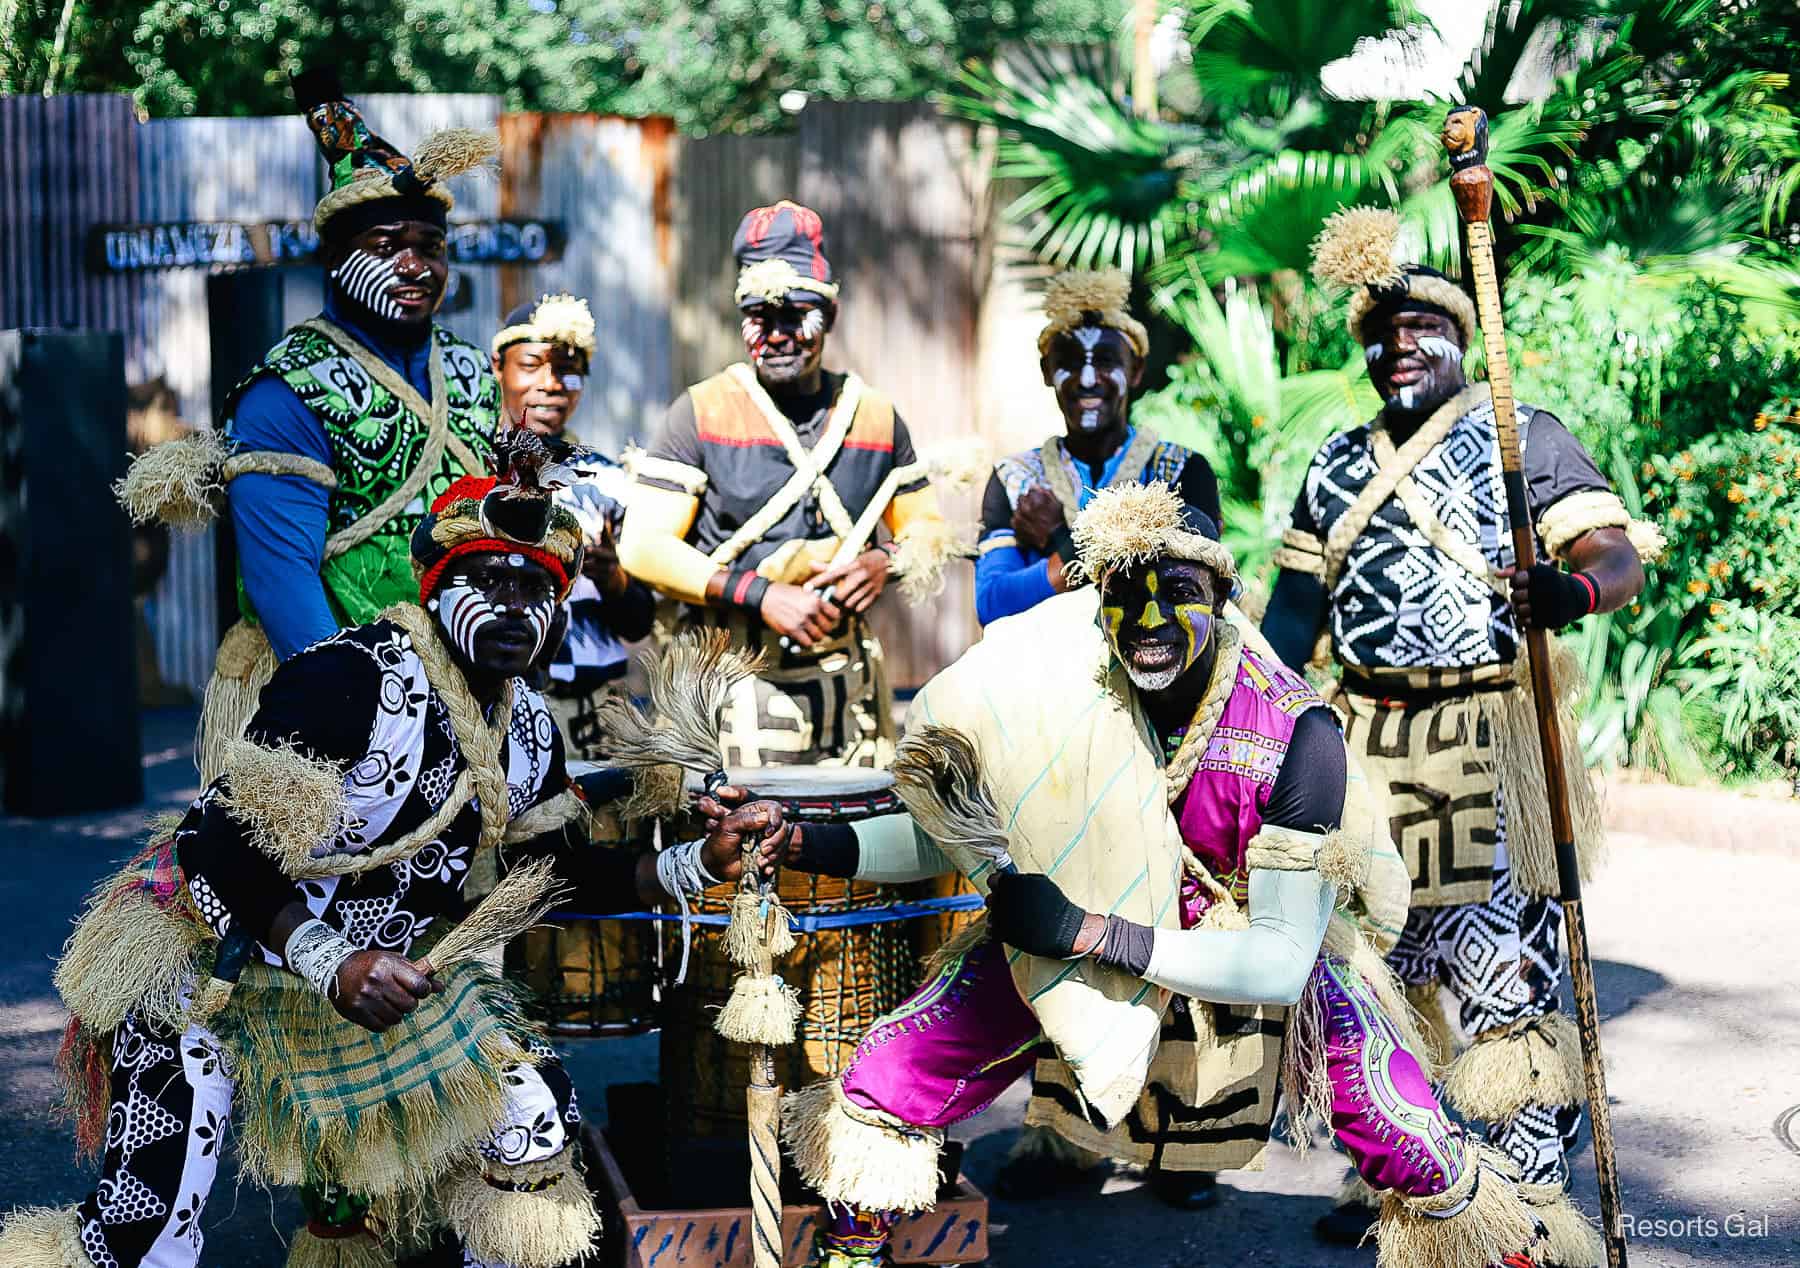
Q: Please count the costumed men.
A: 7